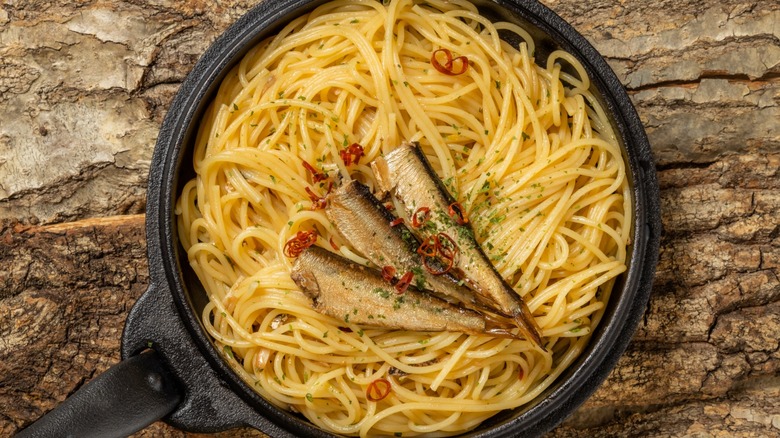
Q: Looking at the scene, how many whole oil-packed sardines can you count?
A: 3